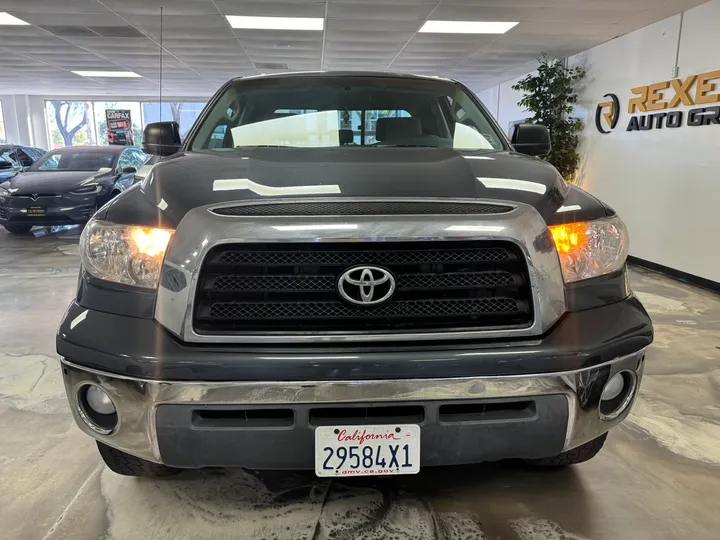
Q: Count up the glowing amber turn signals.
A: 2